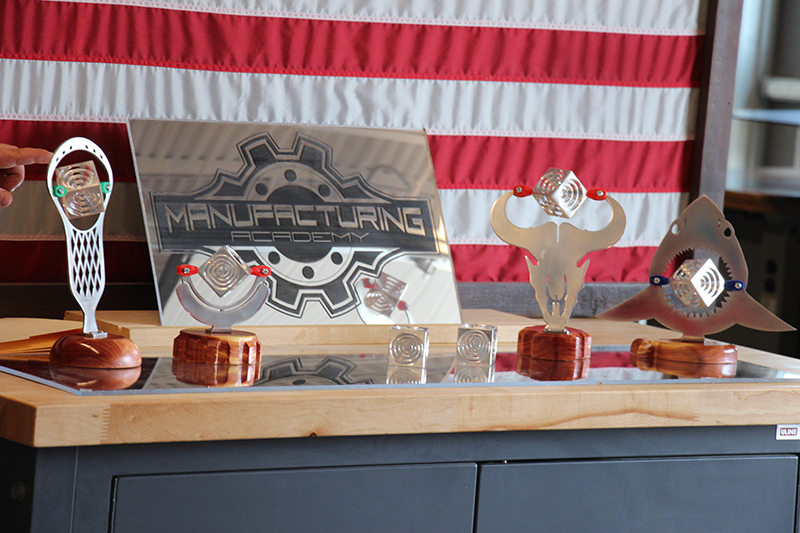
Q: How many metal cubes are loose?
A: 2